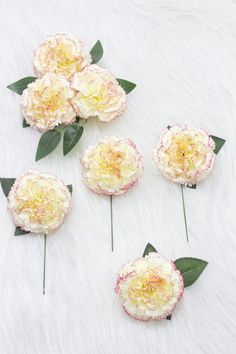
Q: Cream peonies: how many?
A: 7